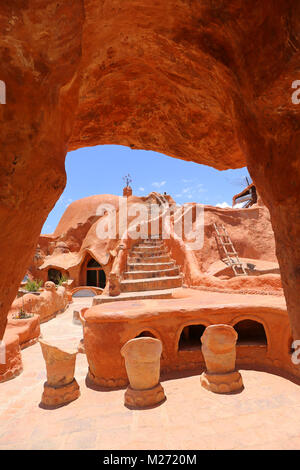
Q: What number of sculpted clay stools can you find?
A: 3